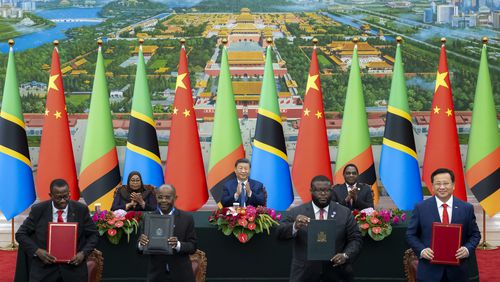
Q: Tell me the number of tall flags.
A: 12